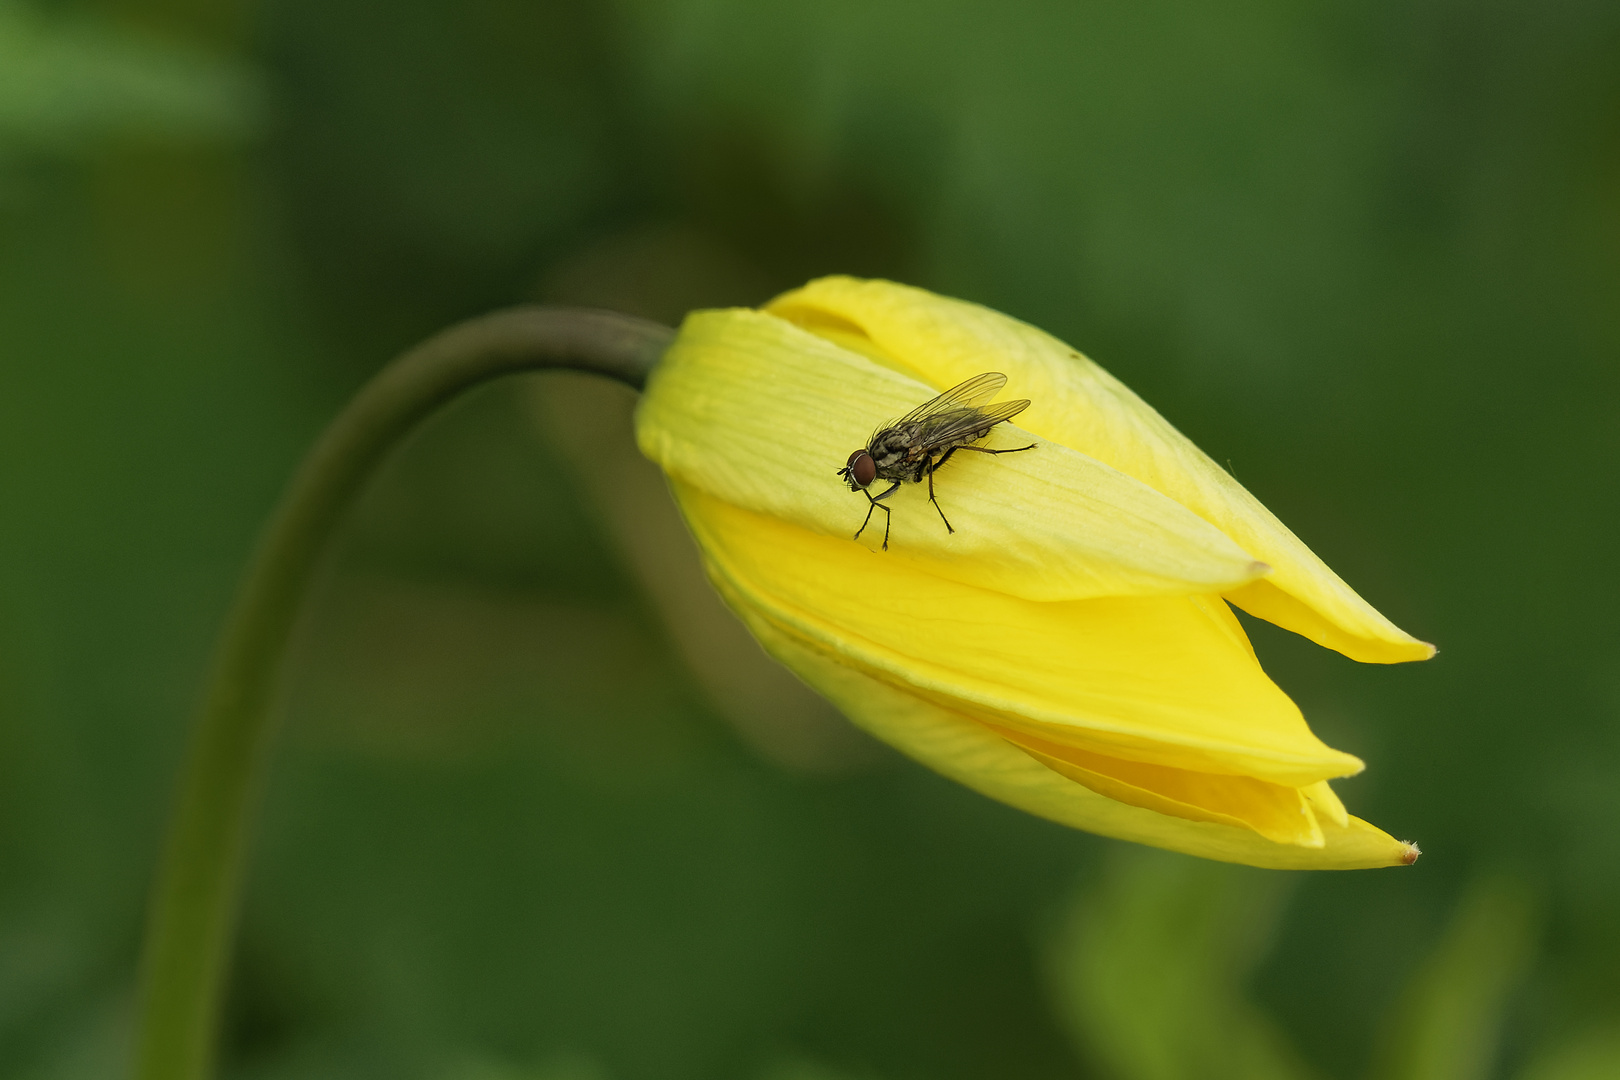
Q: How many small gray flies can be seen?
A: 1